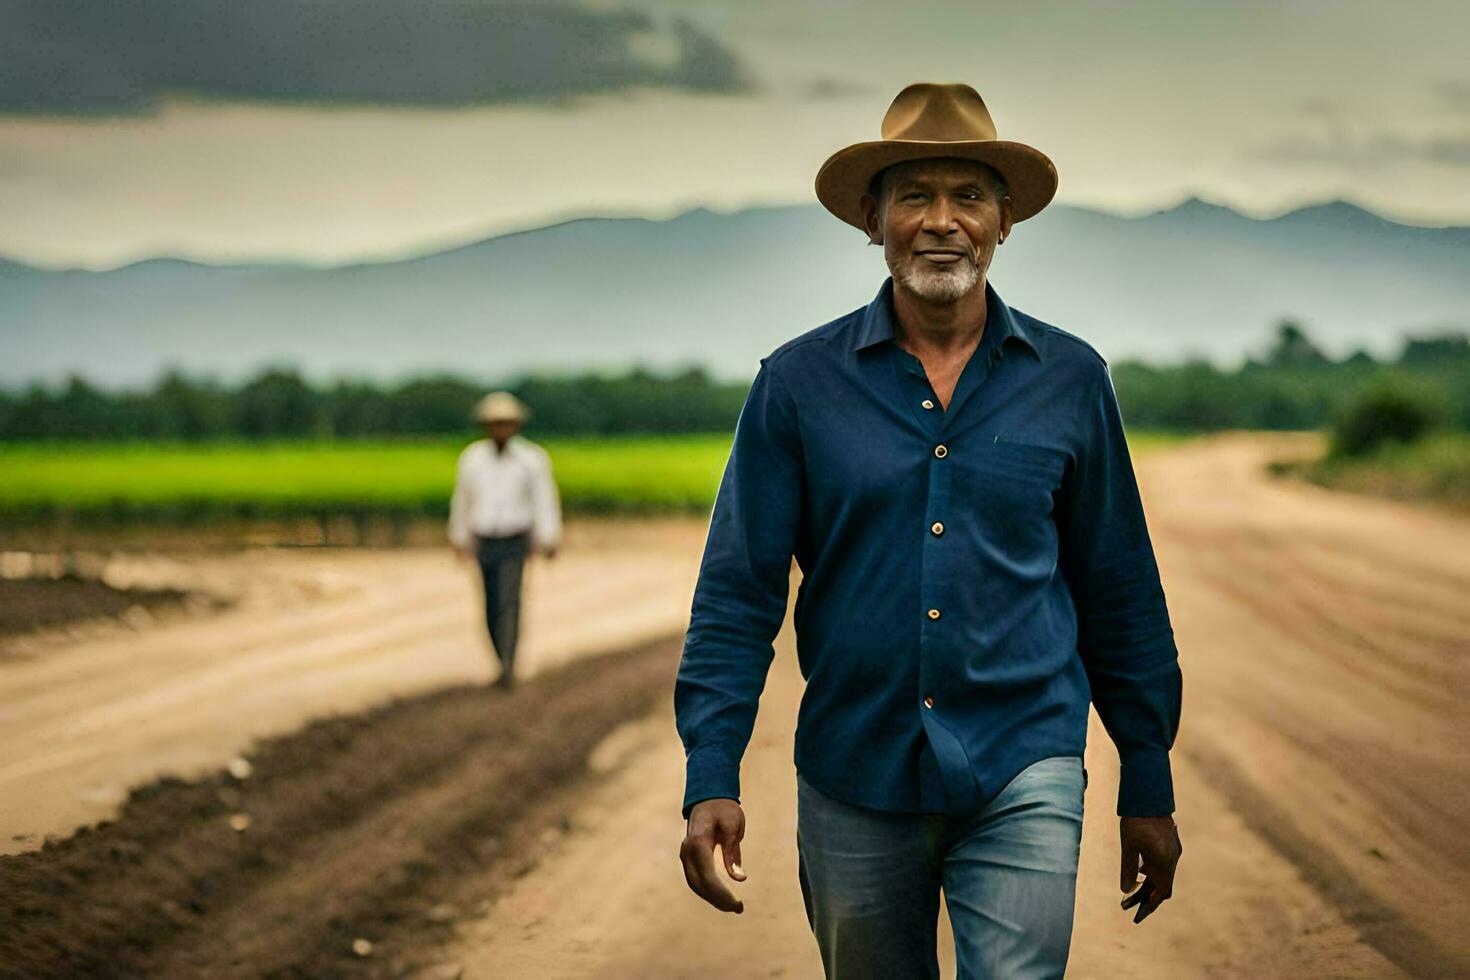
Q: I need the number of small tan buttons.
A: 5